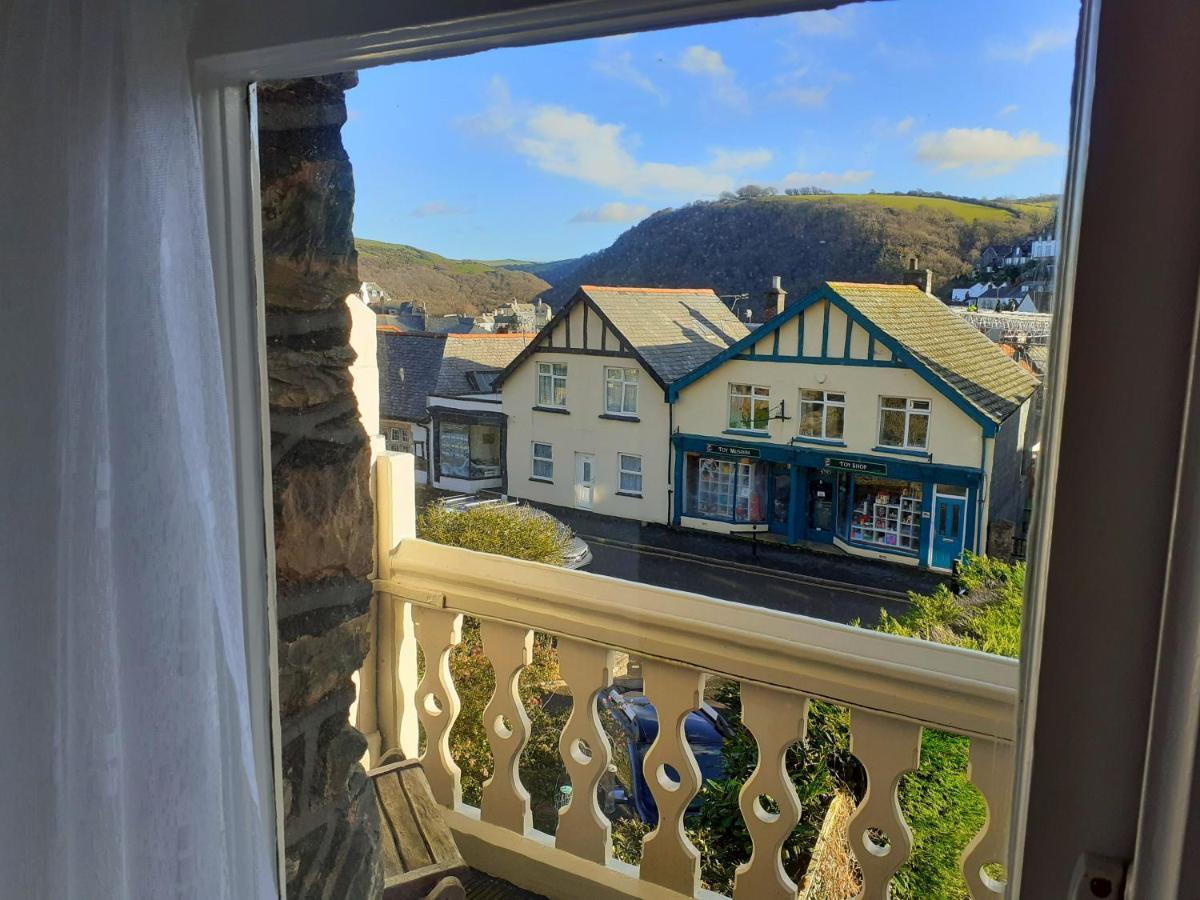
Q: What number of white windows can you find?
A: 7